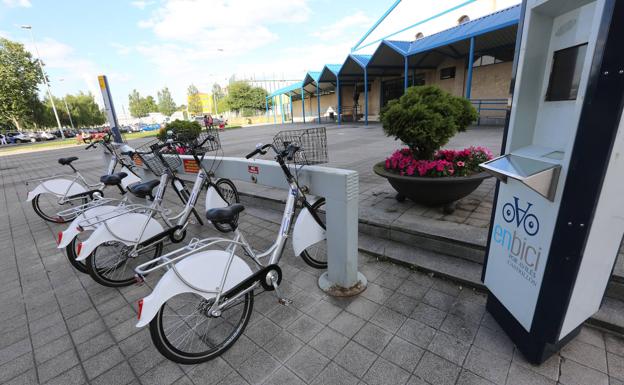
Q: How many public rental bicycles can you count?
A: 4